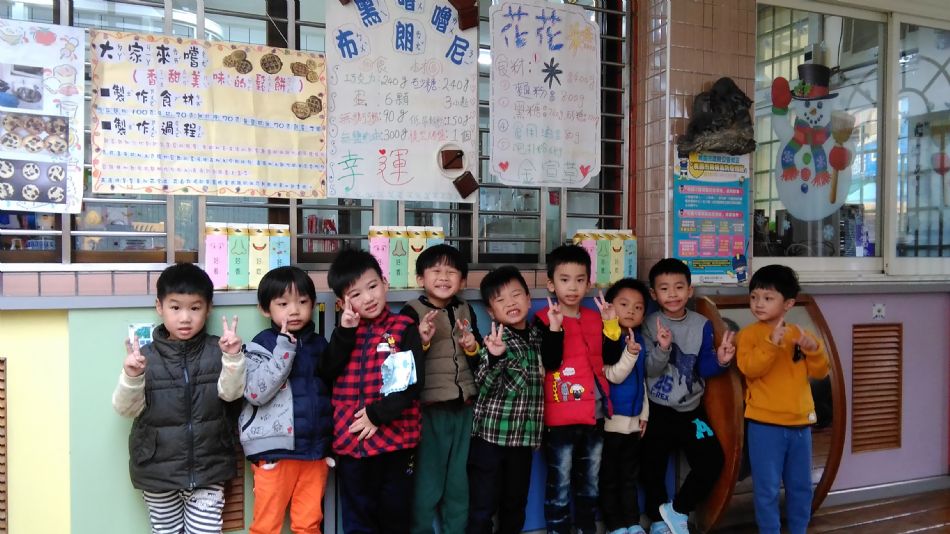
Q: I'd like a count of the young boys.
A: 9